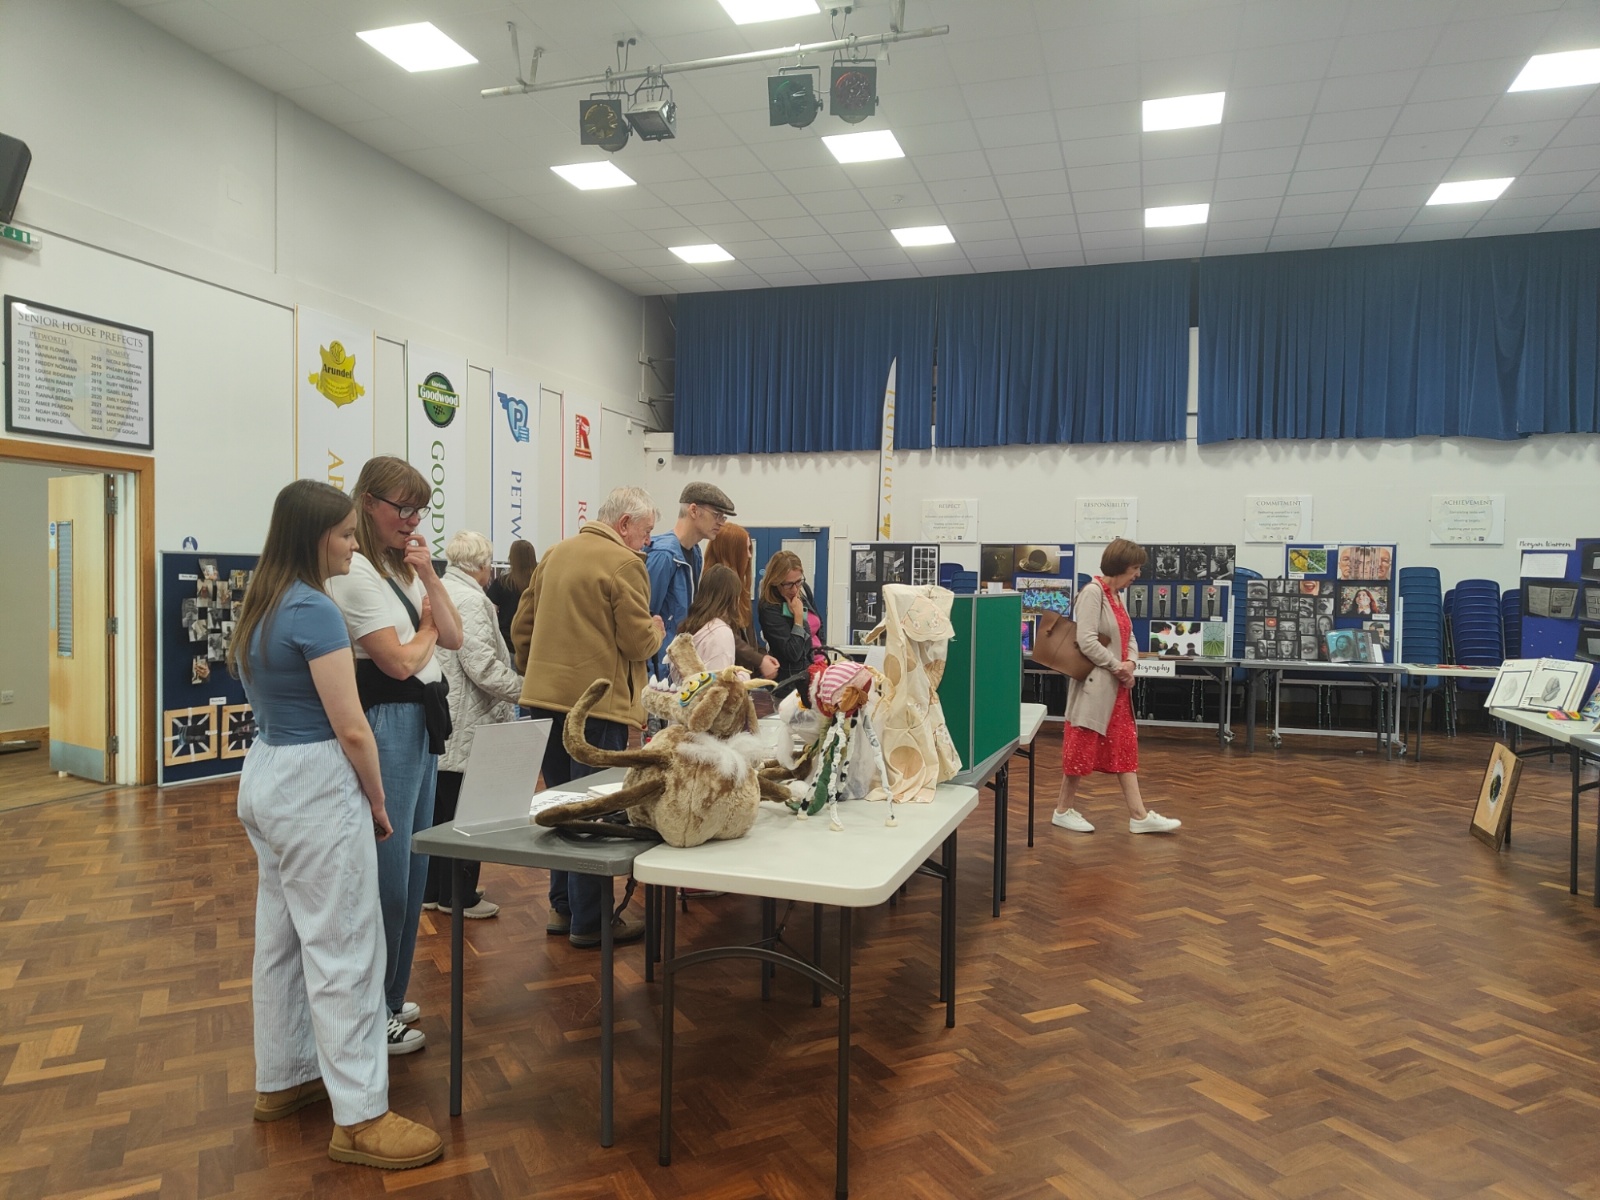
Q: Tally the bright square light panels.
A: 10